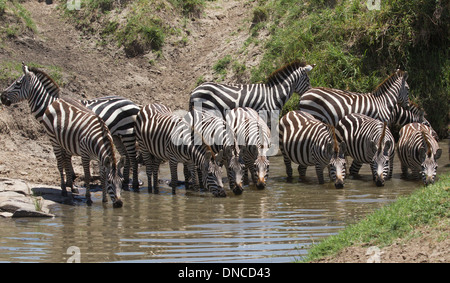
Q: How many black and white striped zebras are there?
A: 11